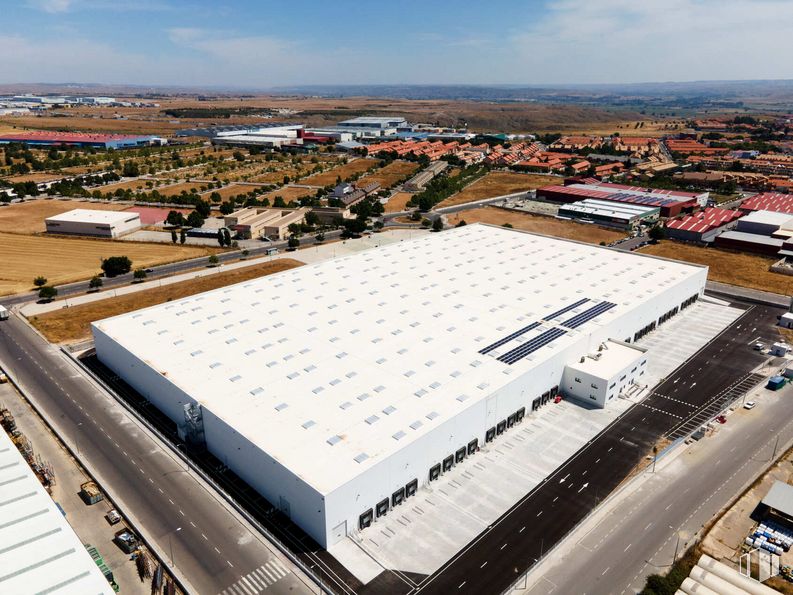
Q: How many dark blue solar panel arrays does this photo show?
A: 4